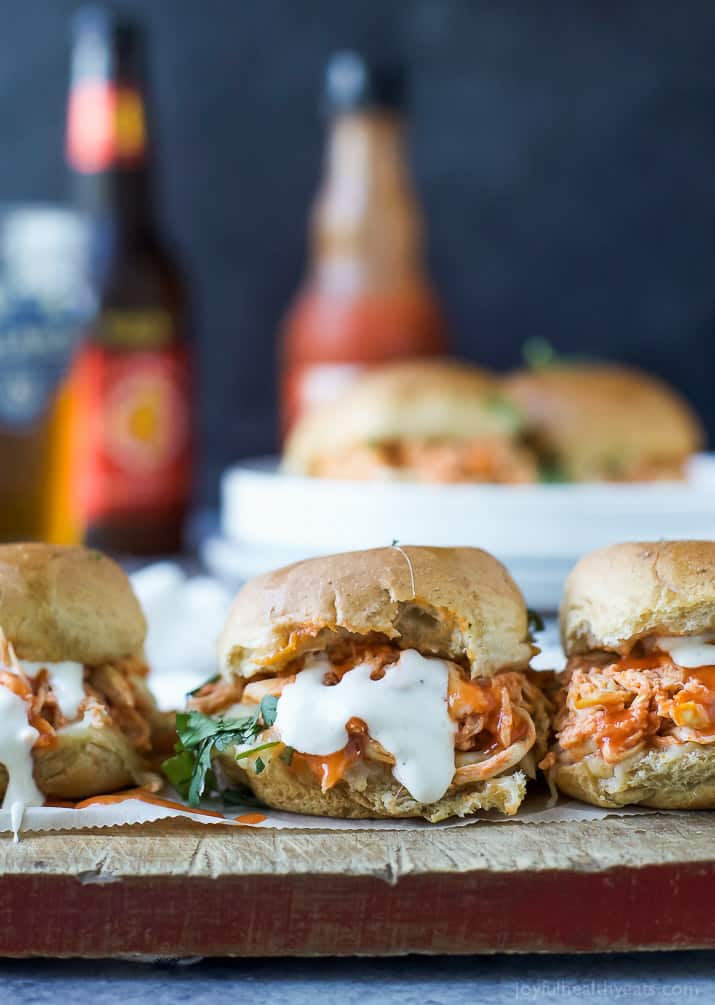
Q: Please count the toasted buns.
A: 5